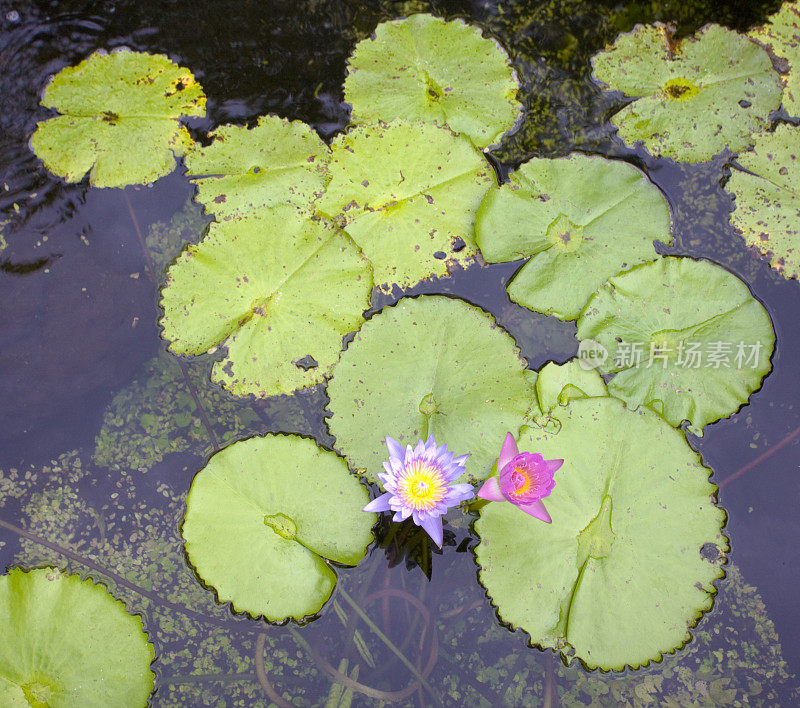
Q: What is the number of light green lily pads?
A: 15